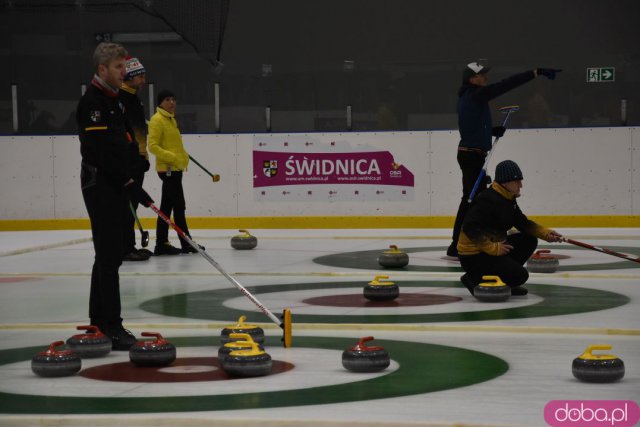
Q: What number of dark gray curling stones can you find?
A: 13